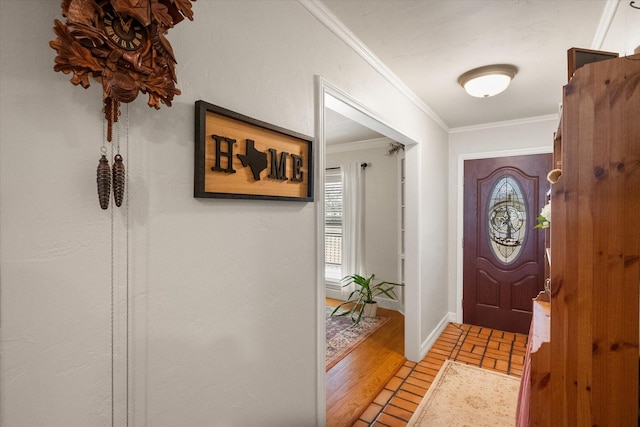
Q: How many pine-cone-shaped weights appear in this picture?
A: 2